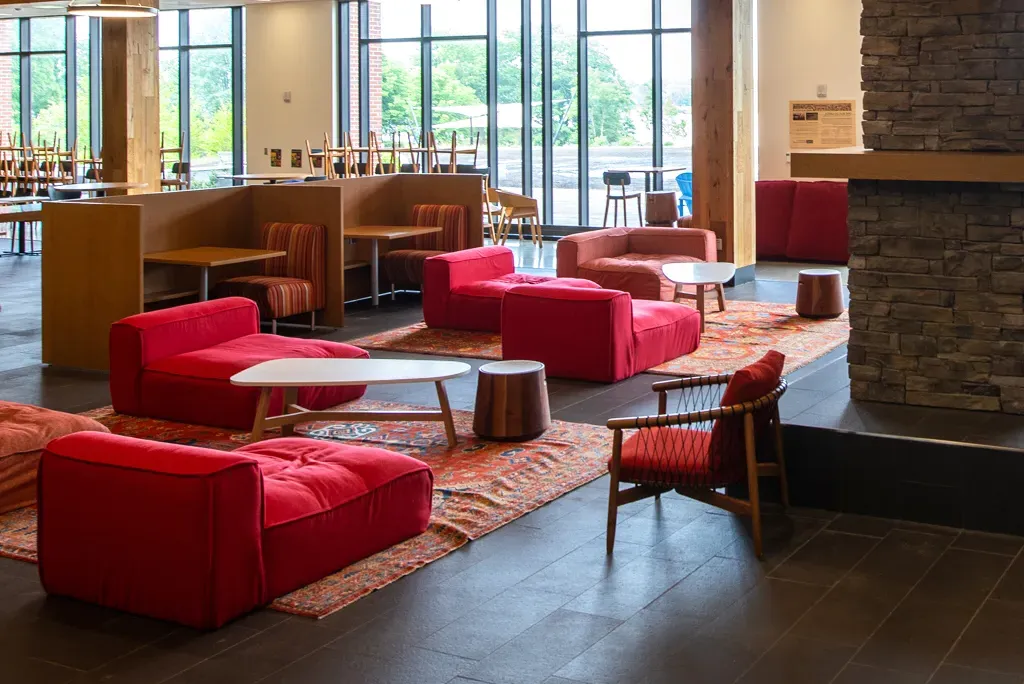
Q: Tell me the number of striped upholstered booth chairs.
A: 2